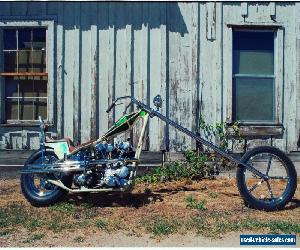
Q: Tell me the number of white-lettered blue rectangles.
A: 1